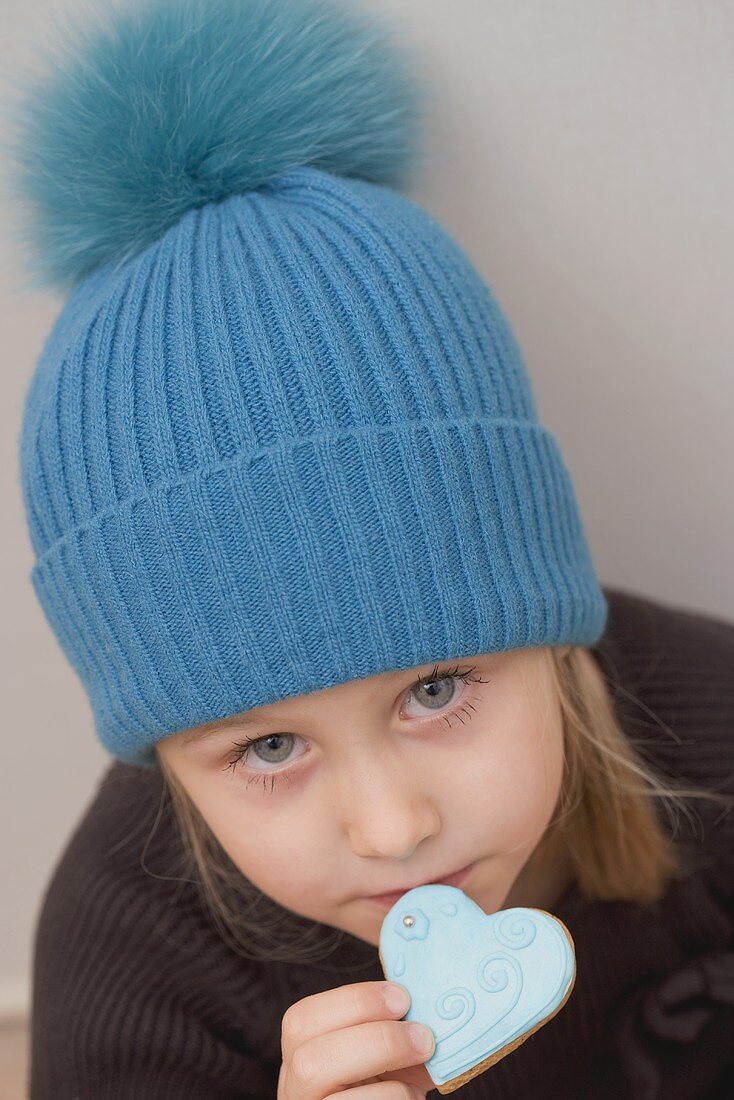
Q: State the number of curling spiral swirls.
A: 3